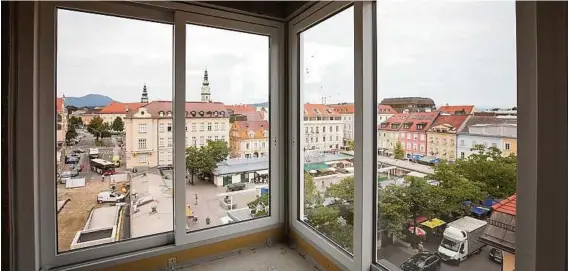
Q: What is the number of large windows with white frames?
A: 4